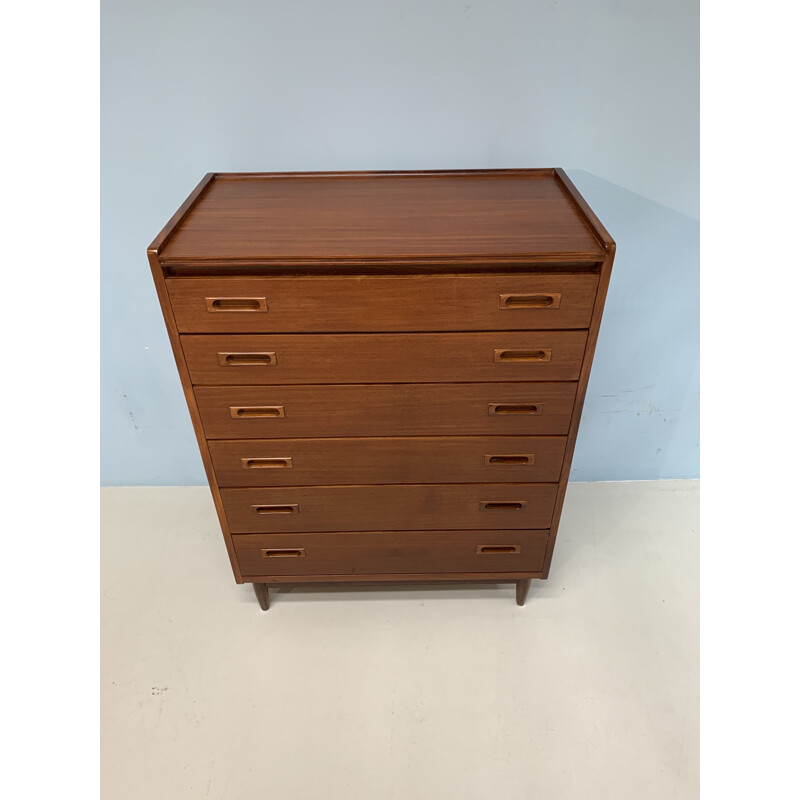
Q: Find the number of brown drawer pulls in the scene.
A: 12